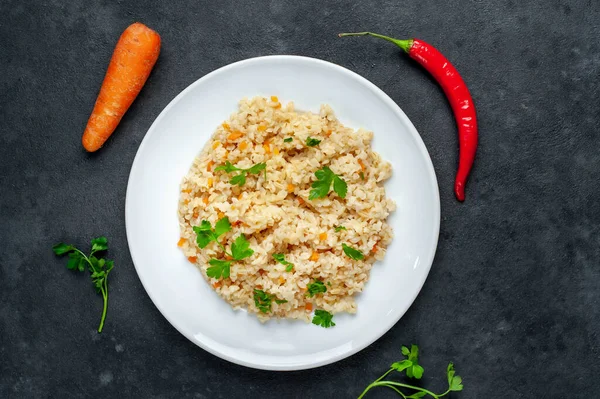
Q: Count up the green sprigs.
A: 2